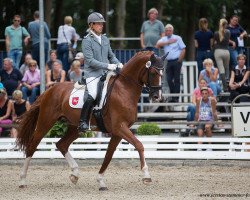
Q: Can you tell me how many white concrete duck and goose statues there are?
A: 0